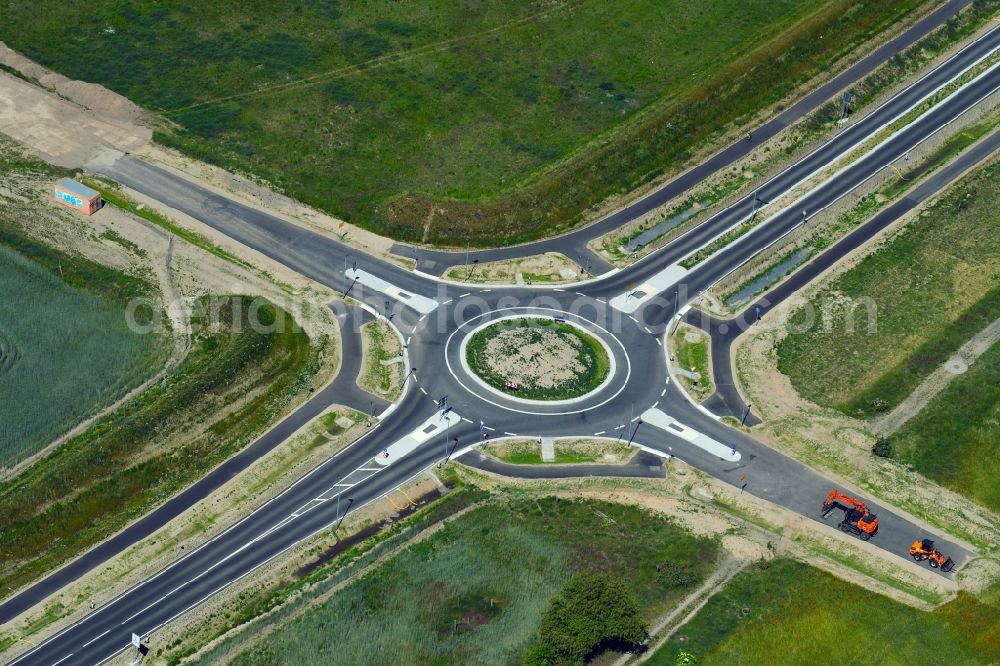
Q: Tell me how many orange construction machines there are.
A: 2